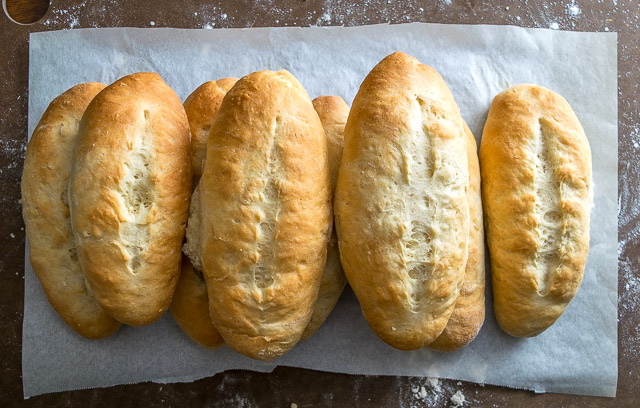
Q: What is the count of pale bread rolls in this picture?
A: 8